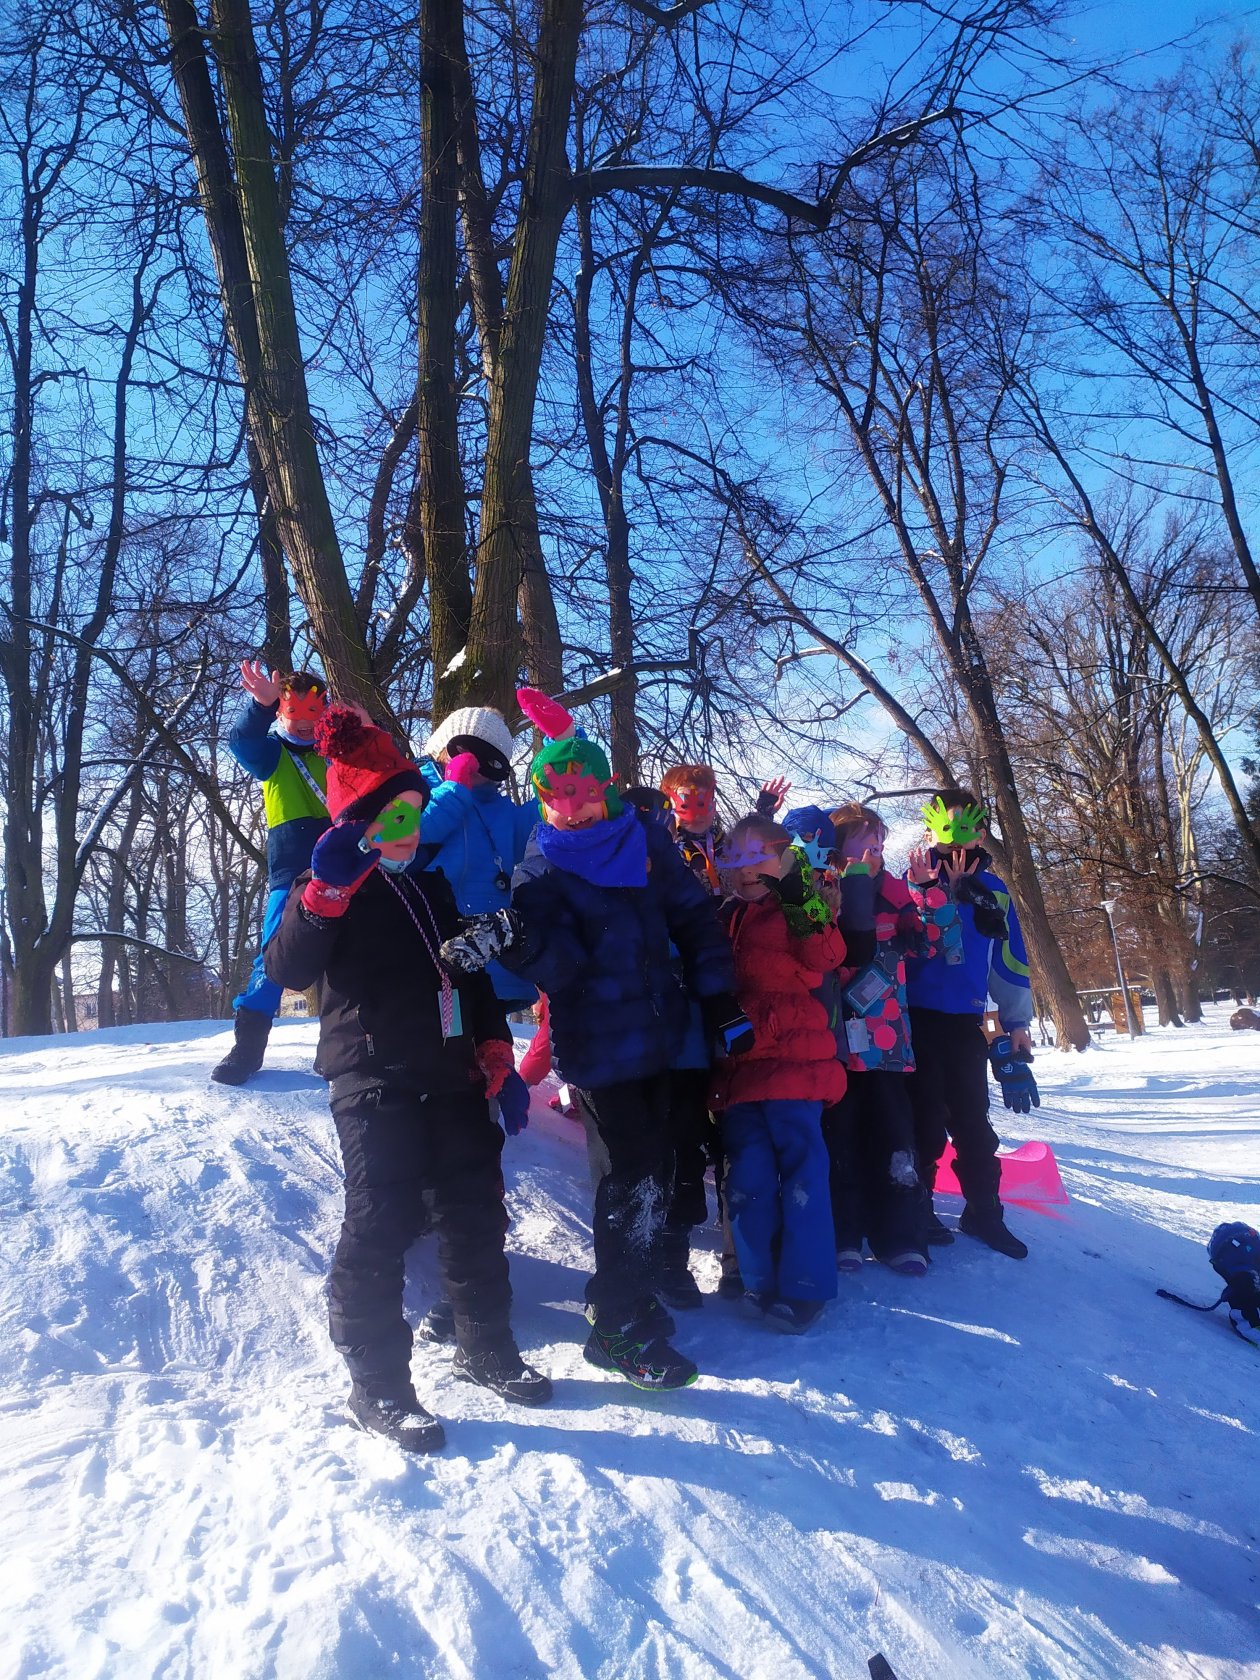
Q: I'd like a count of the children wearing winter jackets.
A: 10